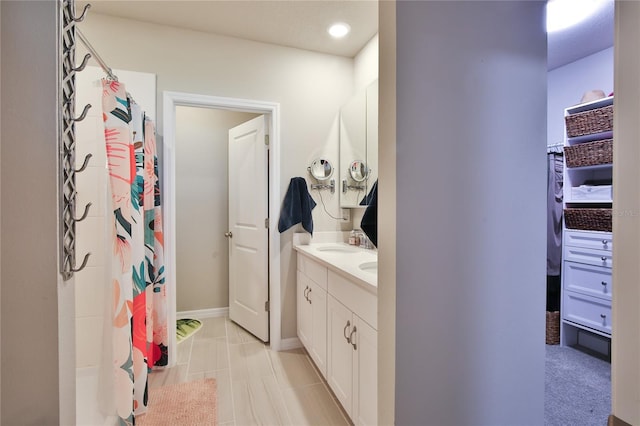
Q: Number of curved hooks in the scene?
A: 6